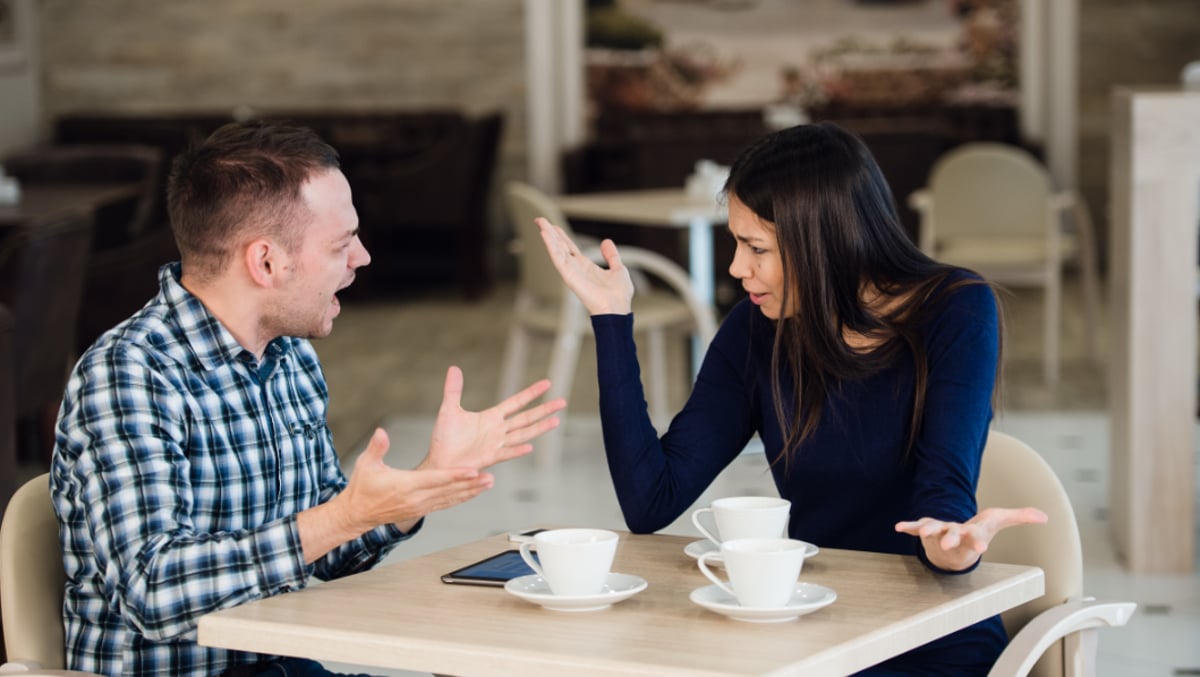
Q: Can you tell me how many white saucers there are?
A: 3